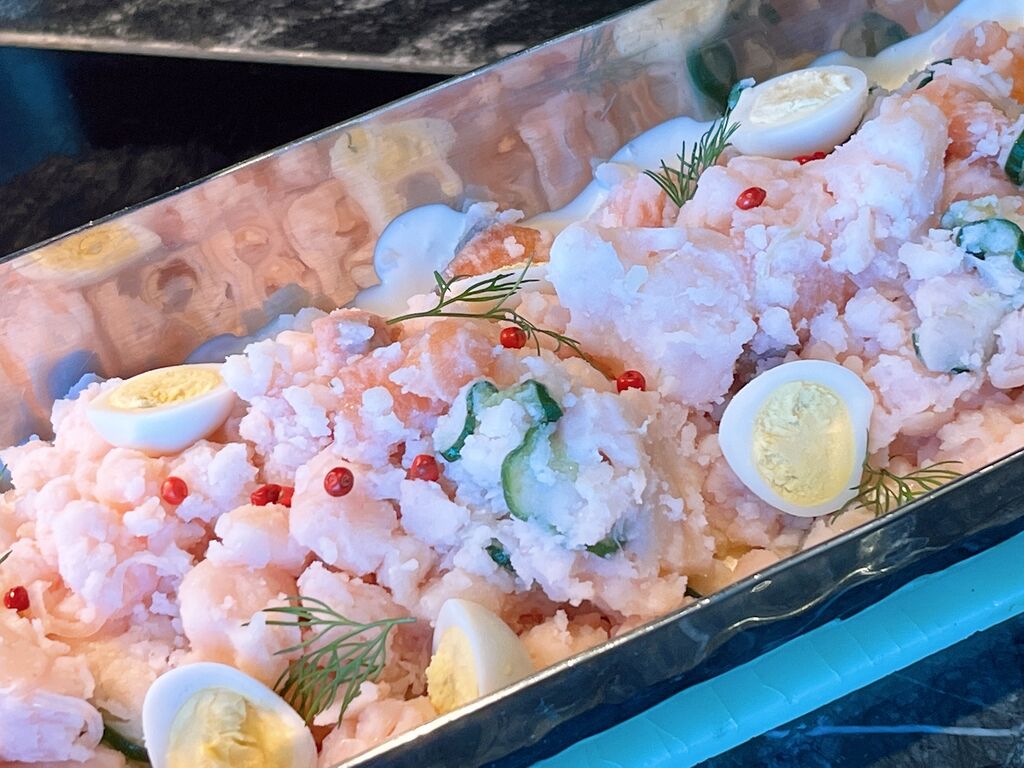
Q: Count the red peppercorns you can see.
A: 11